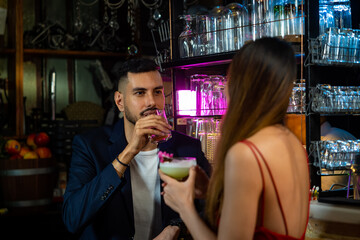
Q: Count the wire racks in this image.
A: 3